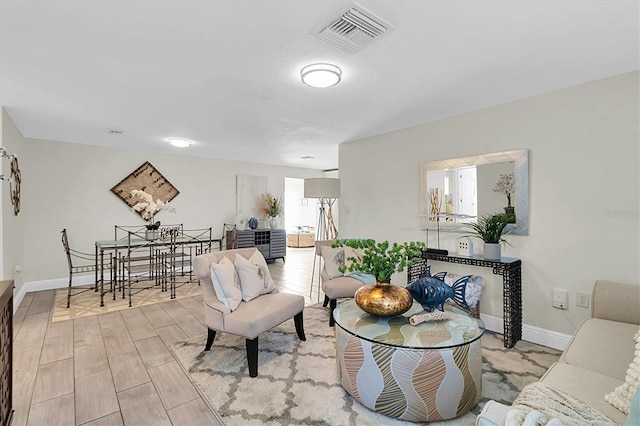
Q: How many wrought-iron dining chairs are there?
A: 6